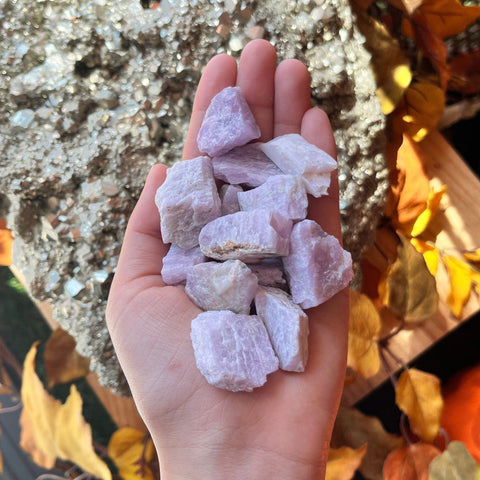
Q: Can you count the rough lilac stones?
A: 13